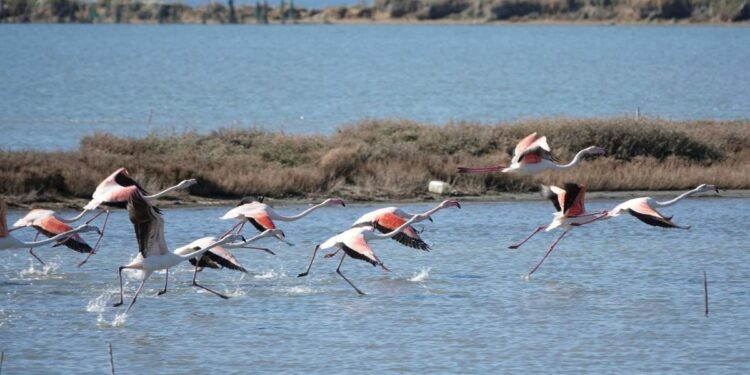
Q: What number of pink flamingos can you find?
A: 11